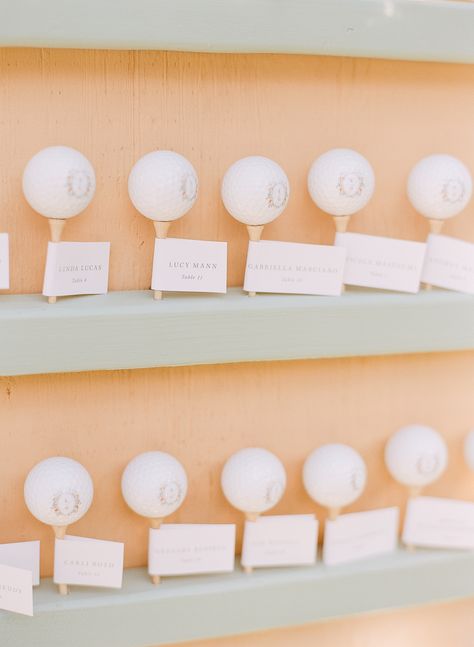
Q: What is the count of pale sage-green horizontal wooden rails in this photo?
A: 3